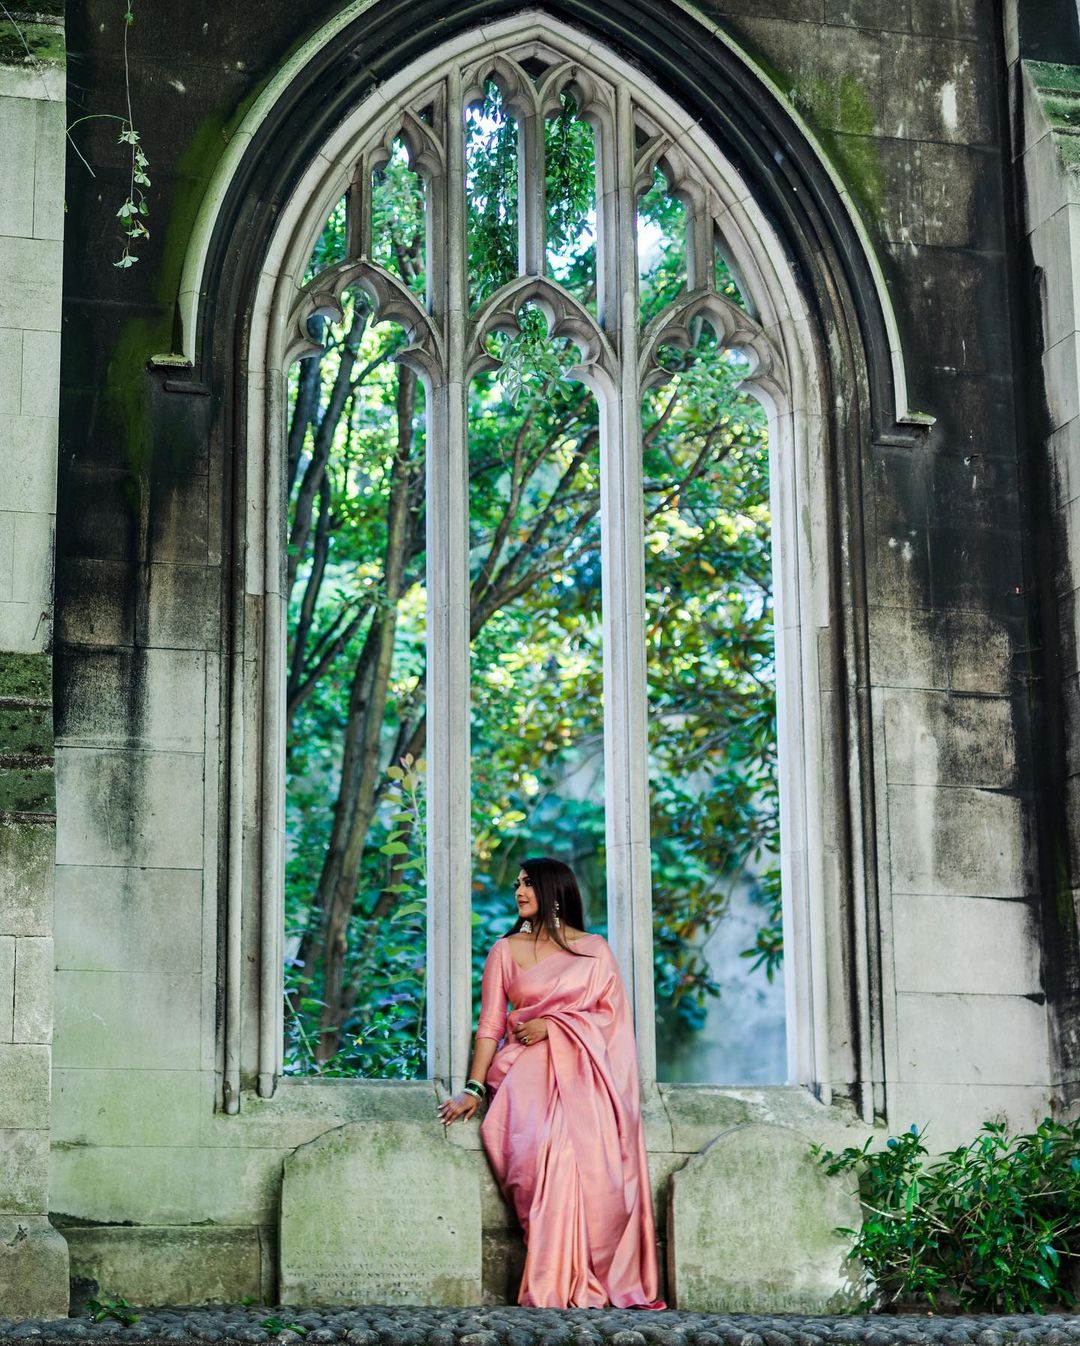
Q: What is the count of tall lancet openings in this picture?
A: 3